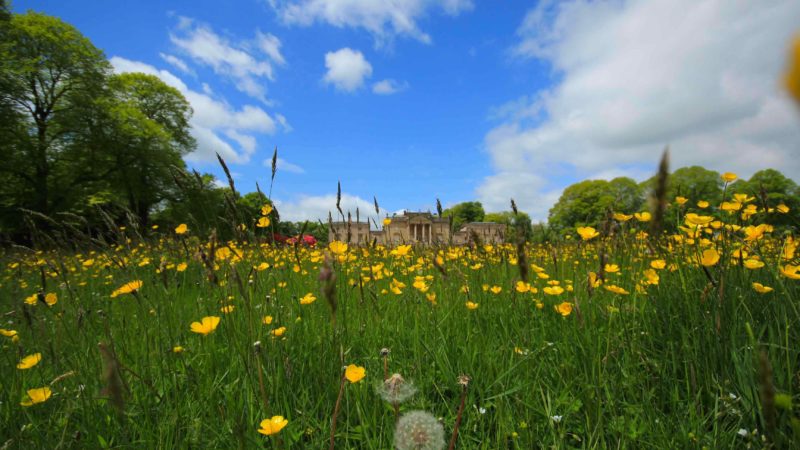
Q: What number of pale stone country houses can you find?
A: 1